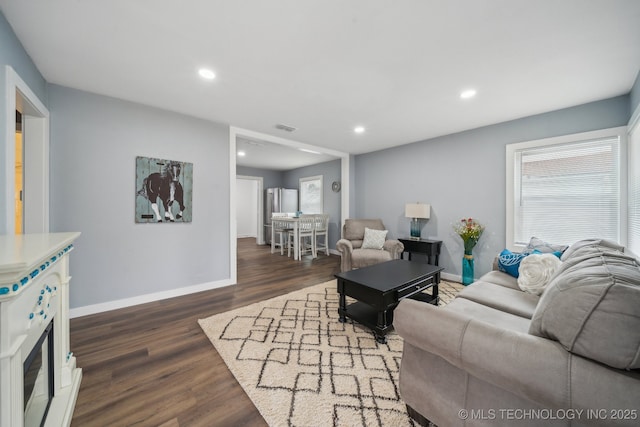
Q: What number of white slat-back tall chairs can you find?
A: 4